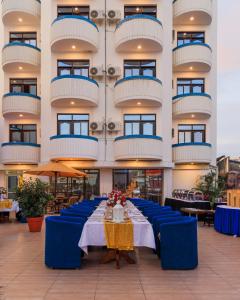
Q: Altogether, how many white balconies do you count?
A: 14